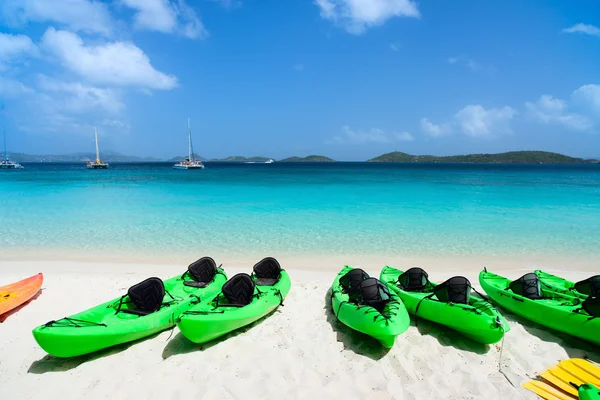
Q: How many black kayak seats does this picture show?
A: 11